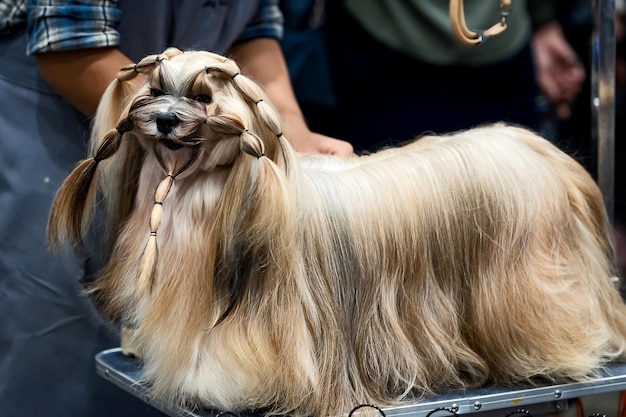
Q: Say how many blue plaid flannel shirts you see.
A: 1